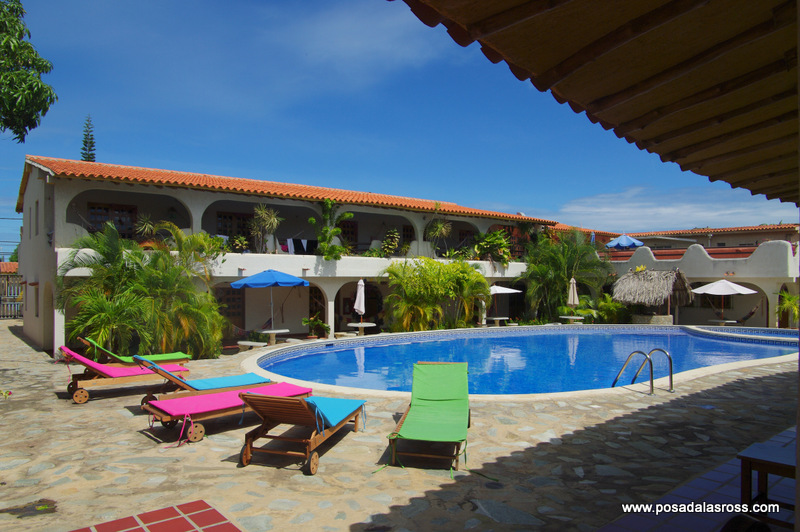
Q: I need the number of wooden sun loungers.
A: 6